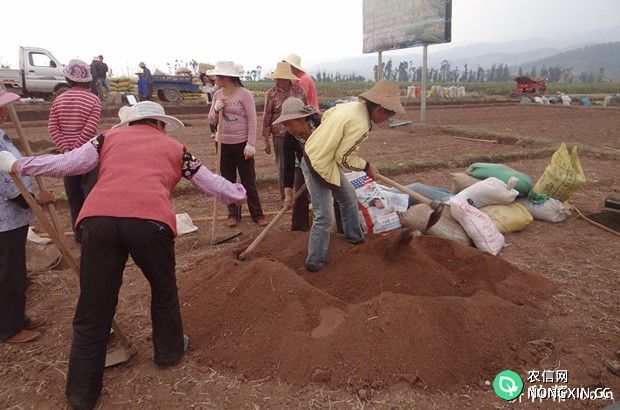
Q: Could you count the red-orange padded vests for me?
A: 1